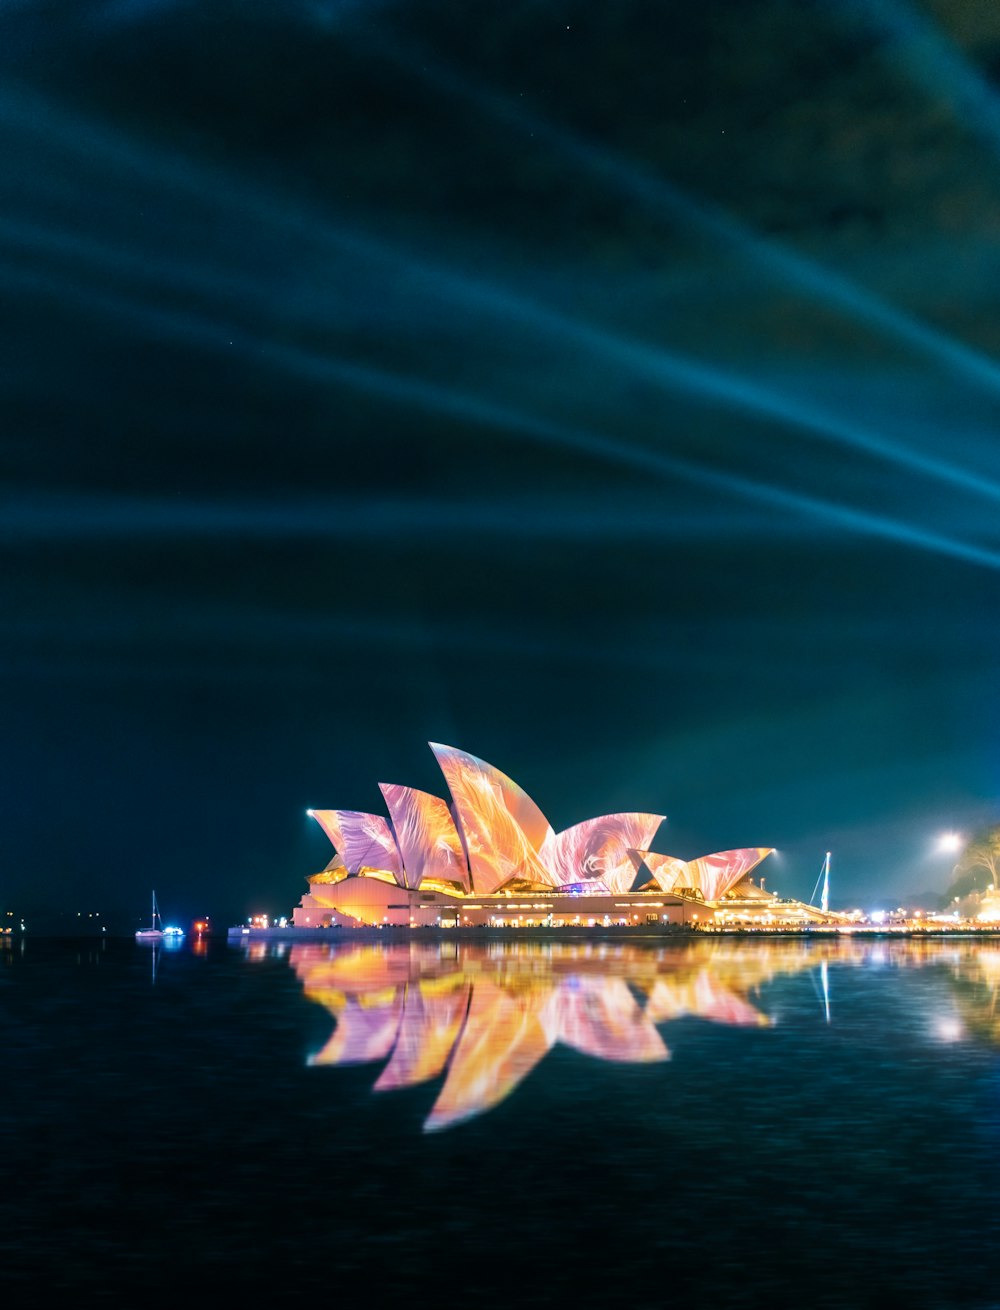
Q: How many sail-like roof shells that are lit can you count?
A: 6